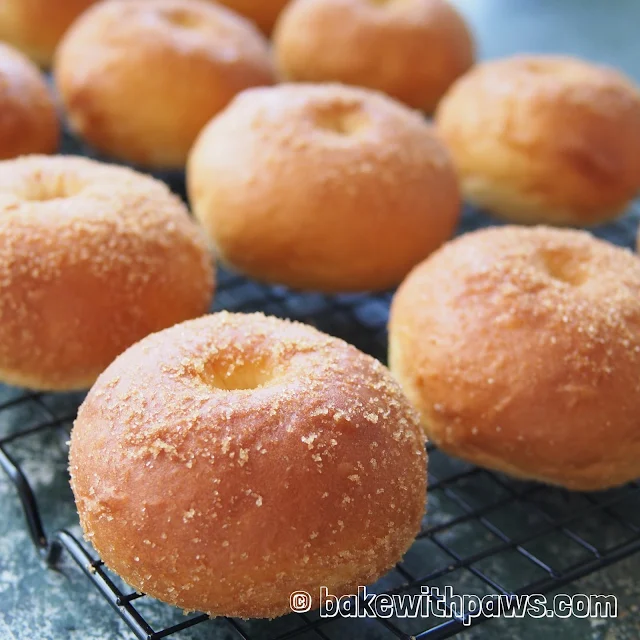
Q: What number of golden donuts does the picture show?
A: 10